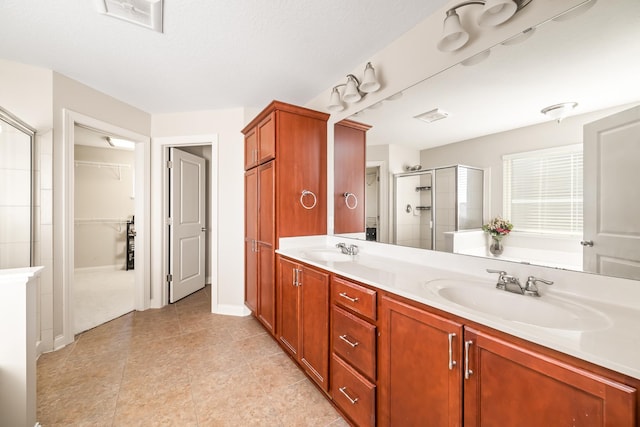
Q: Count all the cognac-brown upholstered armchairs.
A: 0